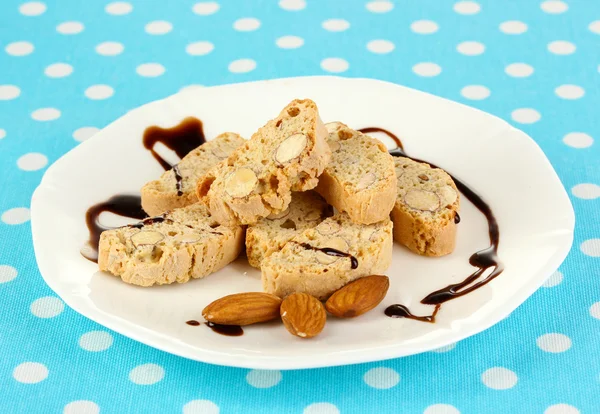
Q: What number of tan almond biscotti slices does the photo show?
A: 7